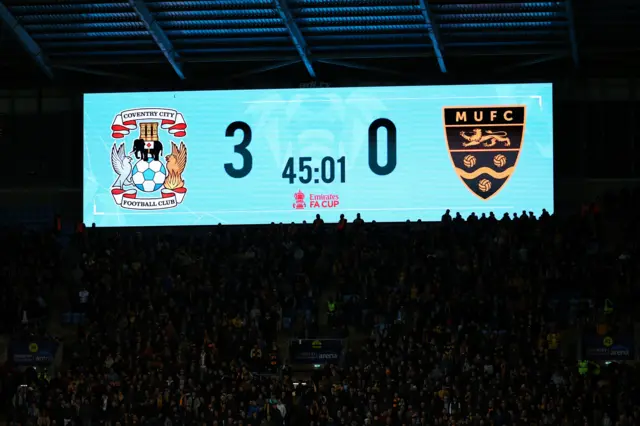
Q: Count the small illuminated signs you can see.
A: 3